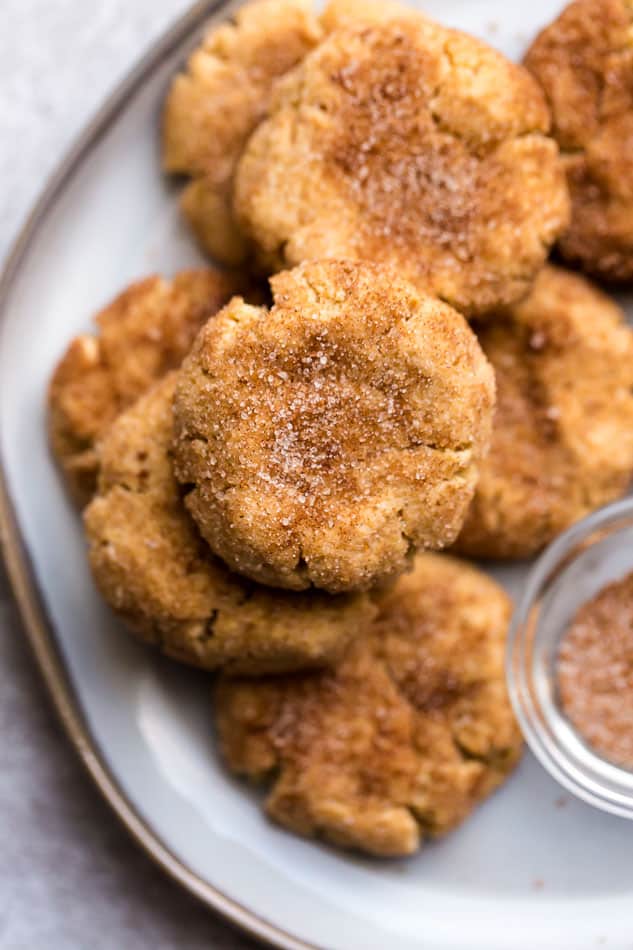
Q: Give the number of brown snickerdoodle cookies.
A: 8